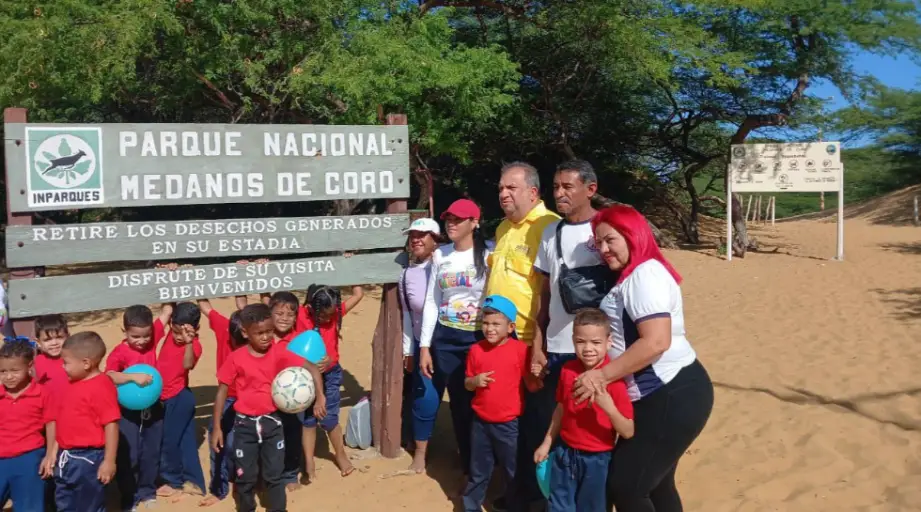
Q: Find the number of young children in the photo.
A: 11